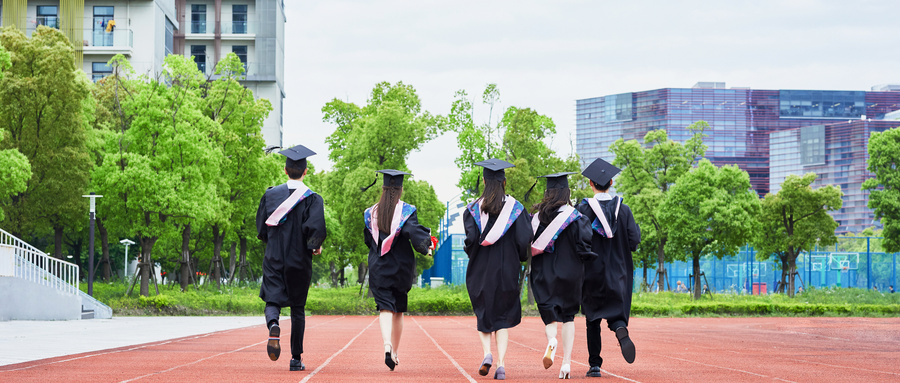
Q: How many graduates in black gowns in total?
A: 5